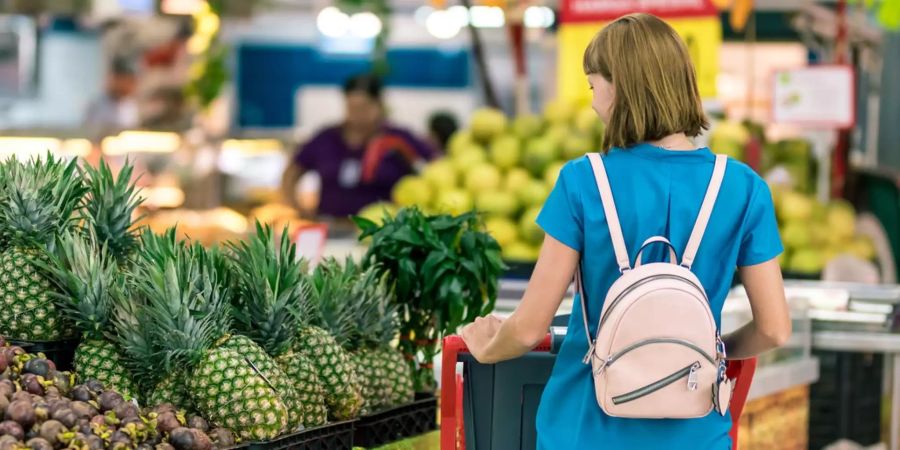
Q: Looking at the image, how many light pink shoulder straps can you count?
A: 2